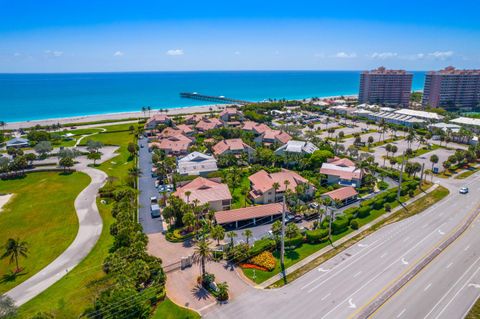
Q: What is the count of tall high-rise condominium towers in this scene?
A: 2